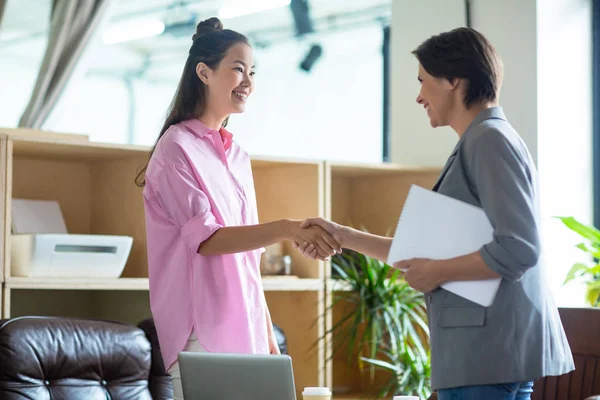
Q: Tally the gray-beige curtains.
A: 1